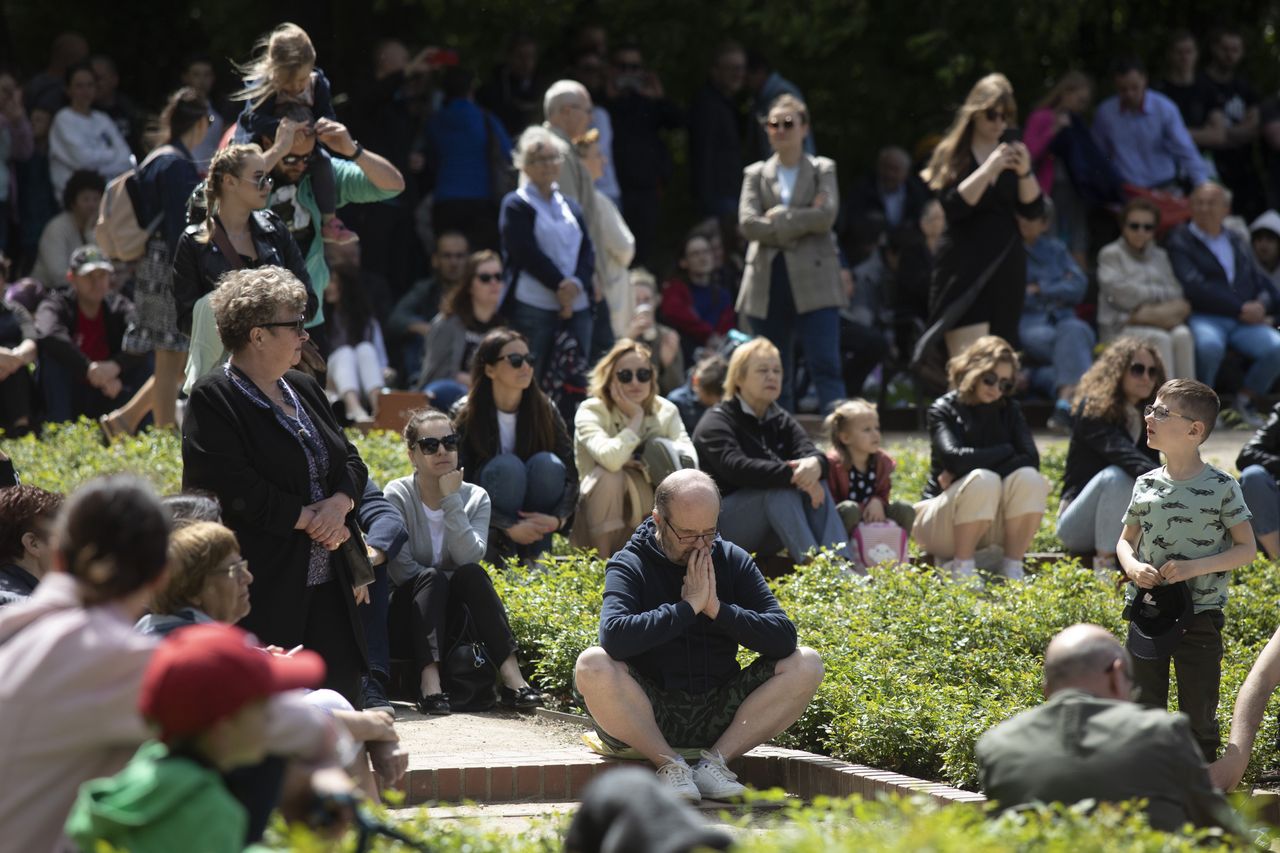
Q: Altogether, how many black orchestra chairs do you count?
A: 0